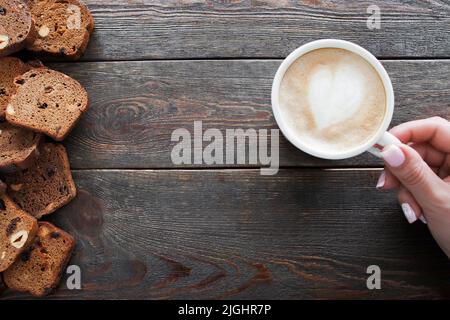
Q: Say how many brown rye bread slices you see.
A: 8